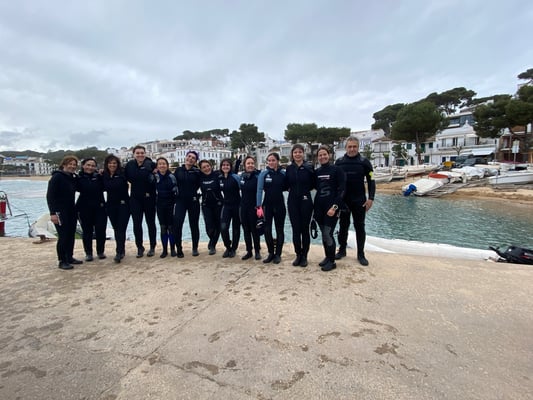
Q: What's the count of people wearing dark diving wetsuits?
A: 13